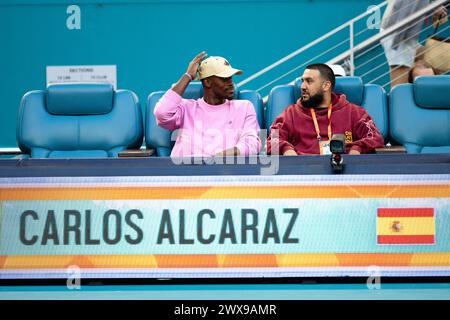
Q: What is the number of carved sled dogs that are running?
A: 0